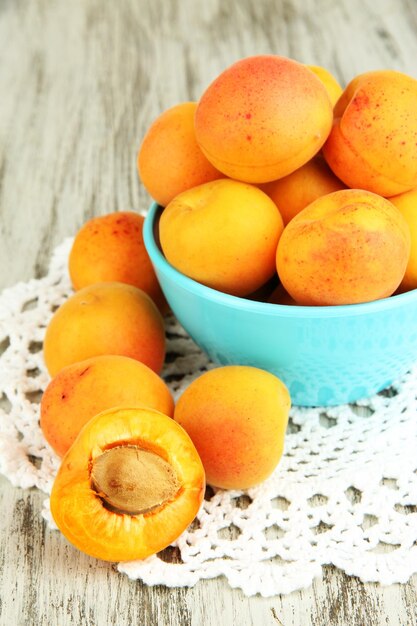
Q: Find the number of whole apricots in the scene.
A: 12